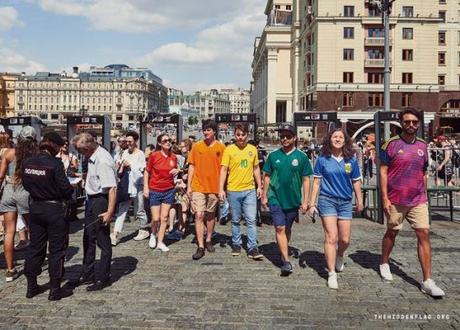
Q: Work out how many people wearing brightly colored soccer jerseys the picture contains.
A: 6